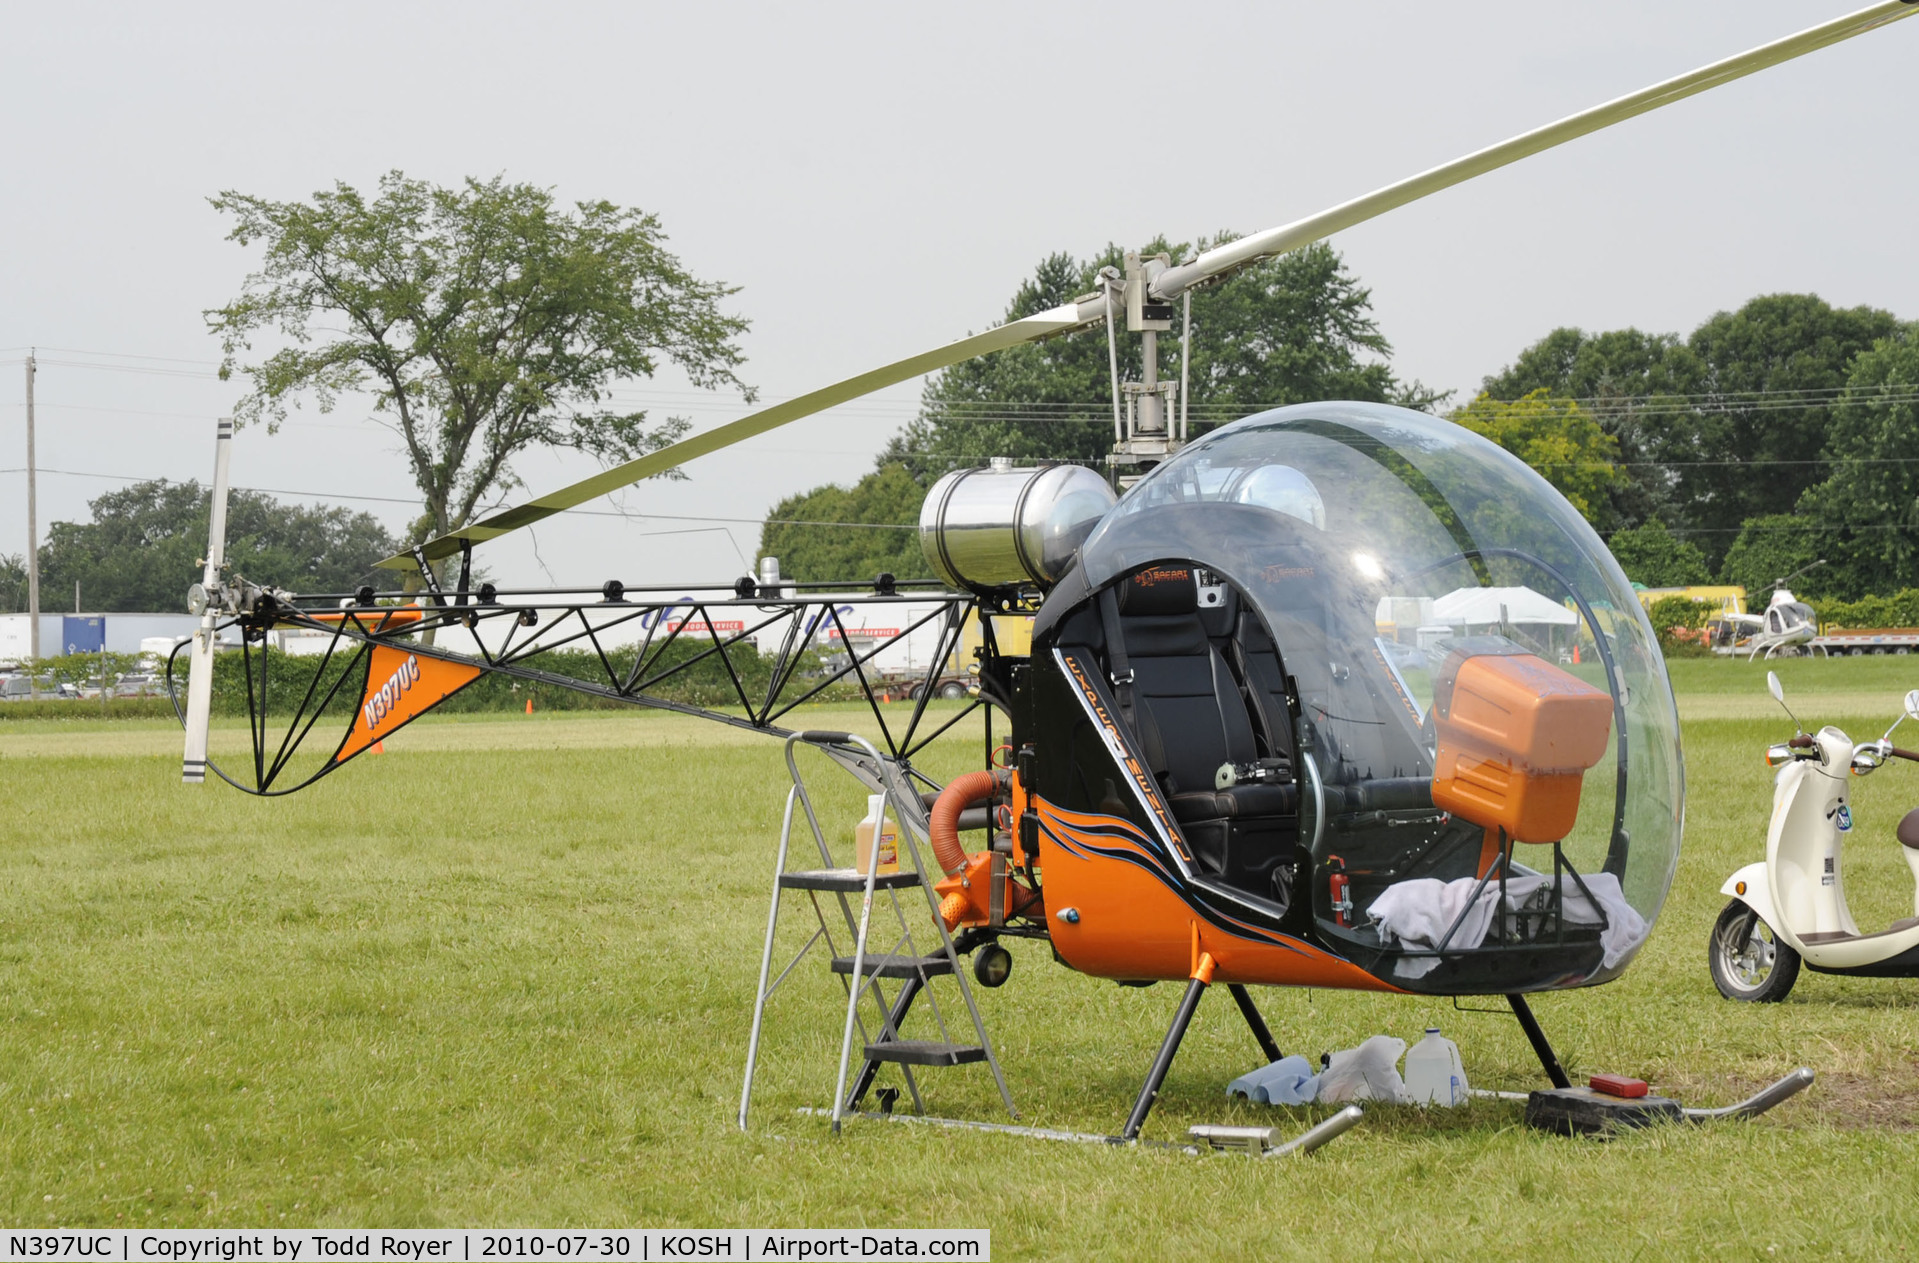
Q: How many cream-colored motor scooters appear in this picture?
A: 1